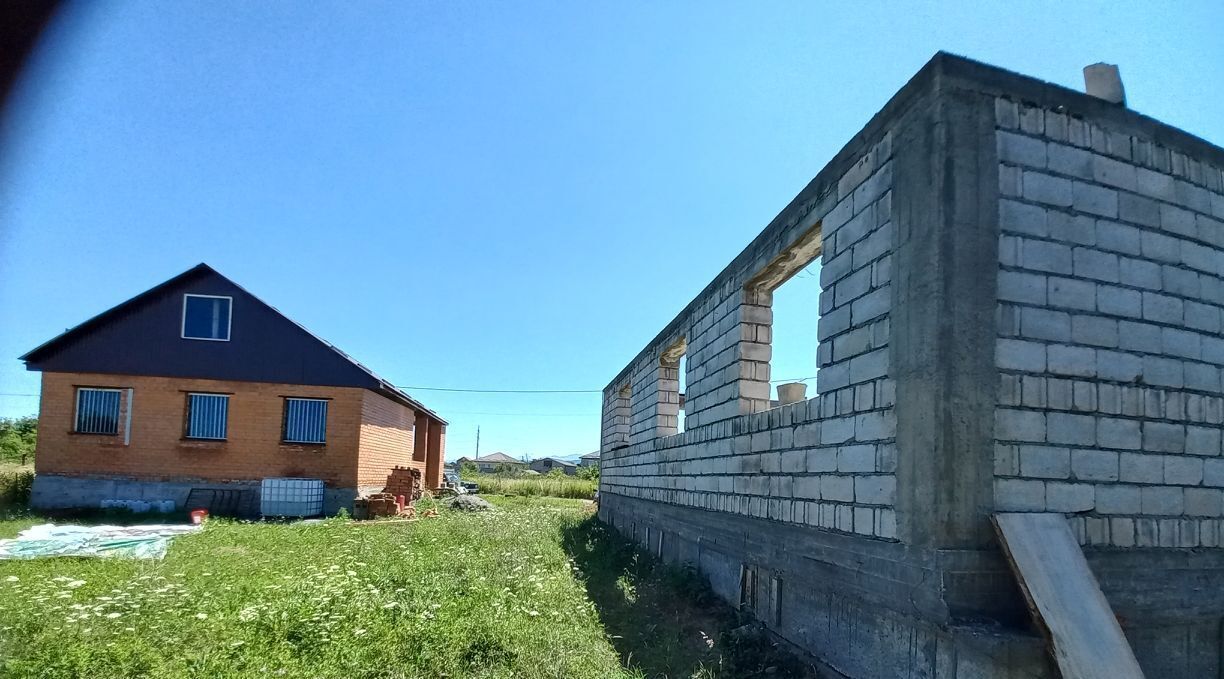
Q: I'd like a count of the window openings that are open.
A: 3